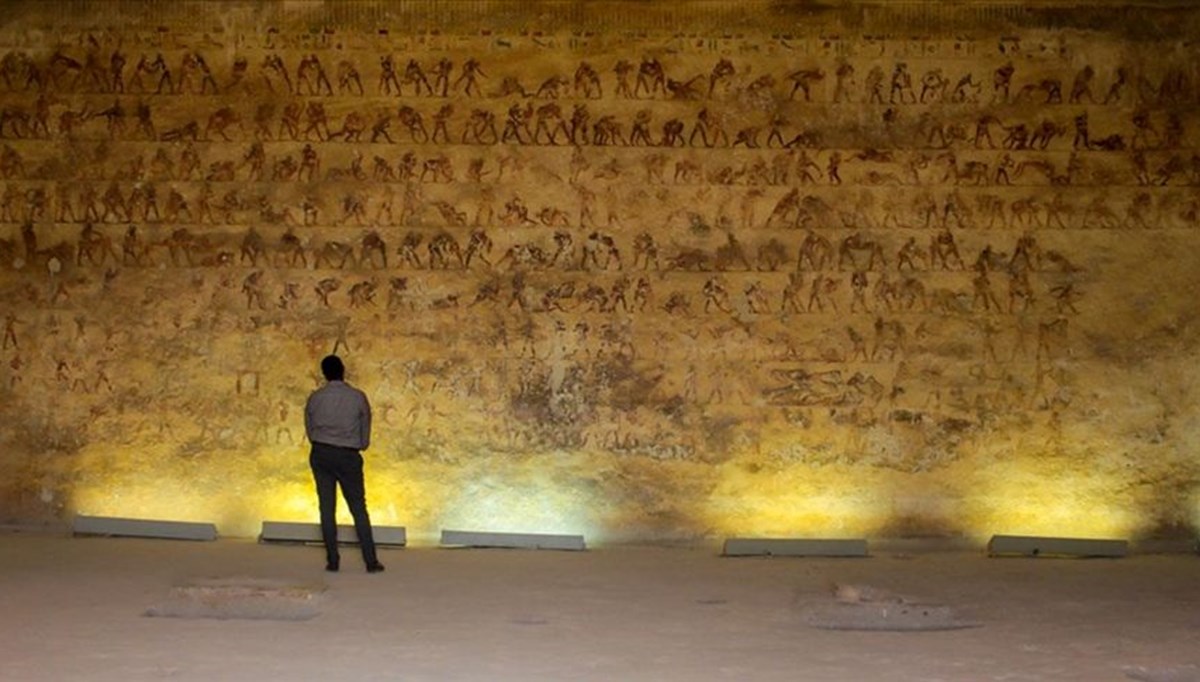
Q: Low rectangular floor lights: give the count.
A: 5